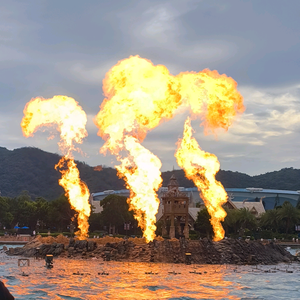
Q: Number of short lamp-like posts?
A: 2